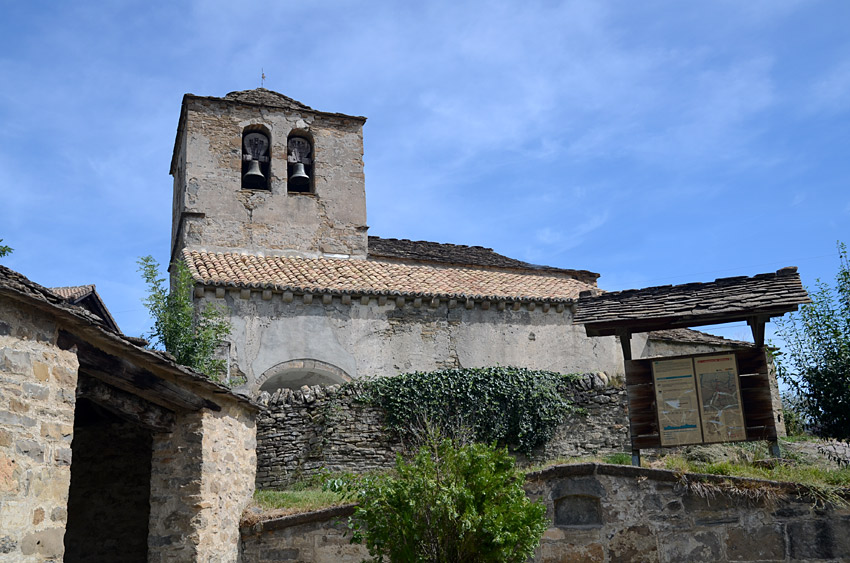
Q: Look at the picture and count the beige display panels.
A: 2